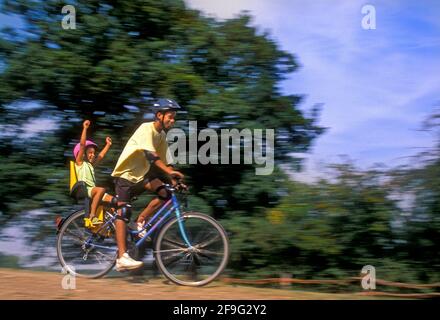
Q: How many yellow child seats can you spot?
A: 1